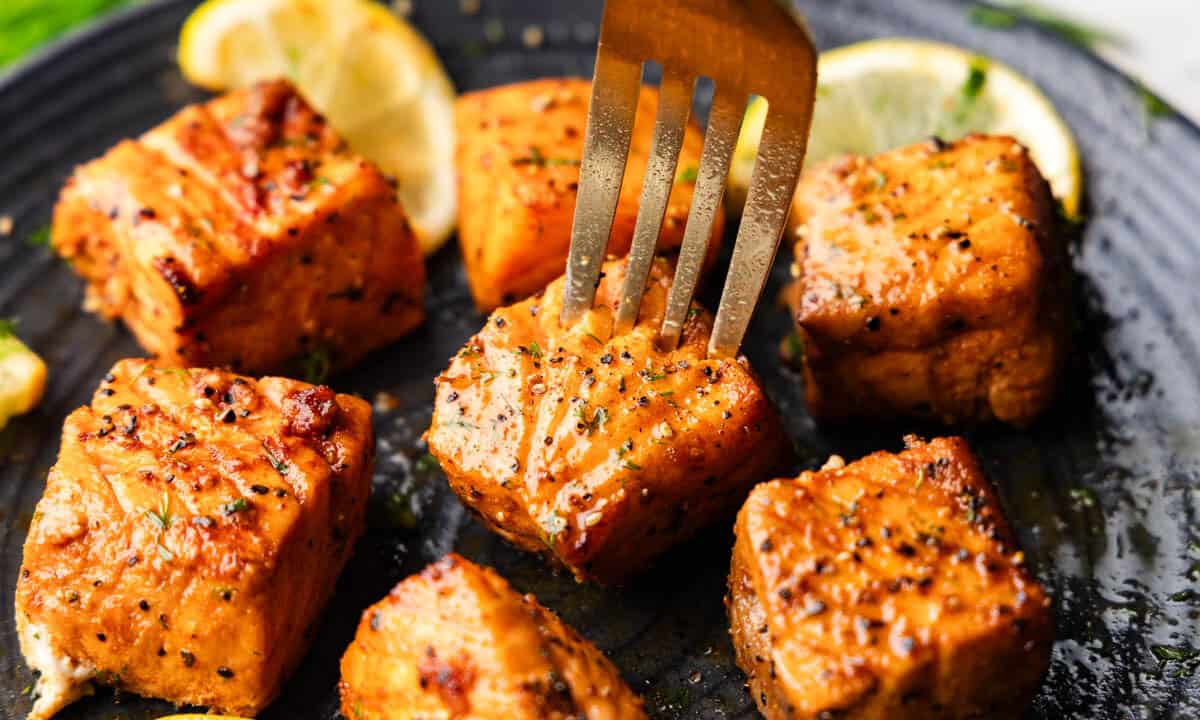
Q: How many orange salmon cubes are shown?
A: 7